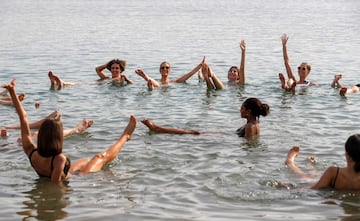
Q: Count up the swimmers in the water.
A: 7